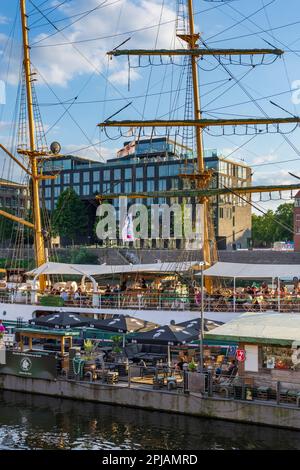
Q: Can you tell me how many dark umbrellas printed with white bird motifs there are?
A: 4